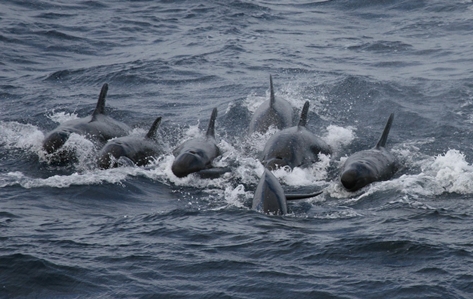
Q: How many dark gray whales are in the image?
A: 7